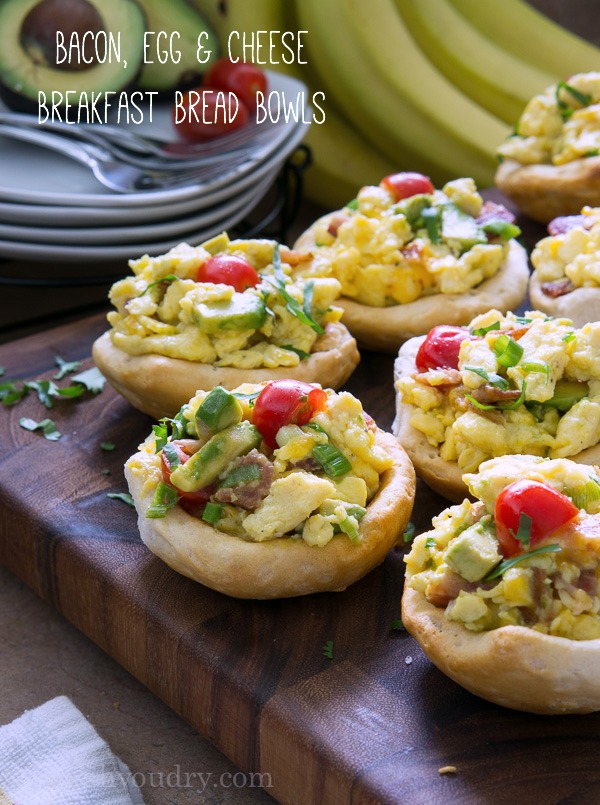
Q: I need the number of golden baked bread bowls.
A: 7